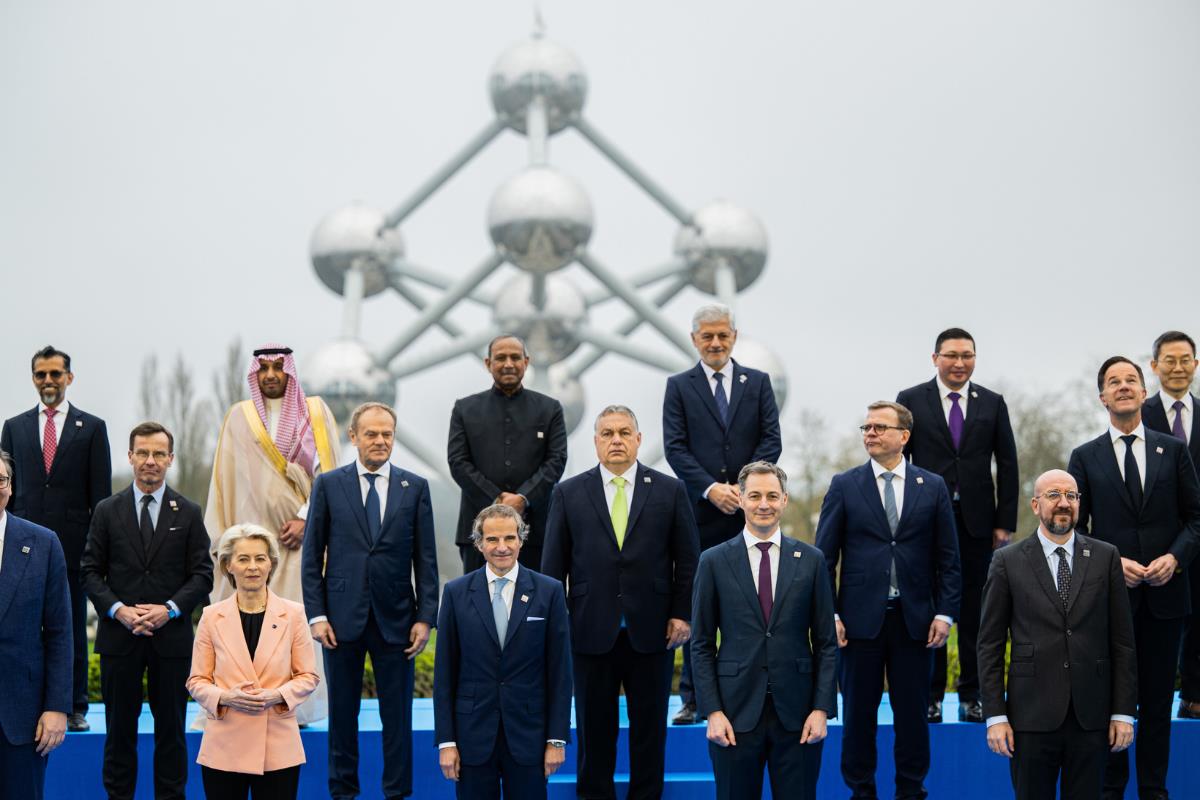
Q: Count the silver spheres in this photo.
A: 8